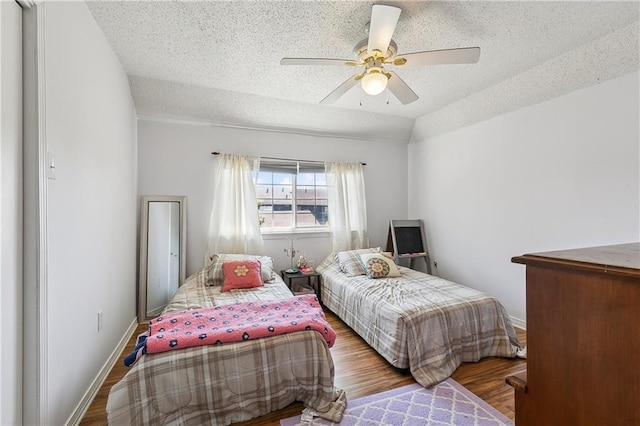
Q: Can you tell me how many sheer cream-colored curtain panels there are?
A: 2